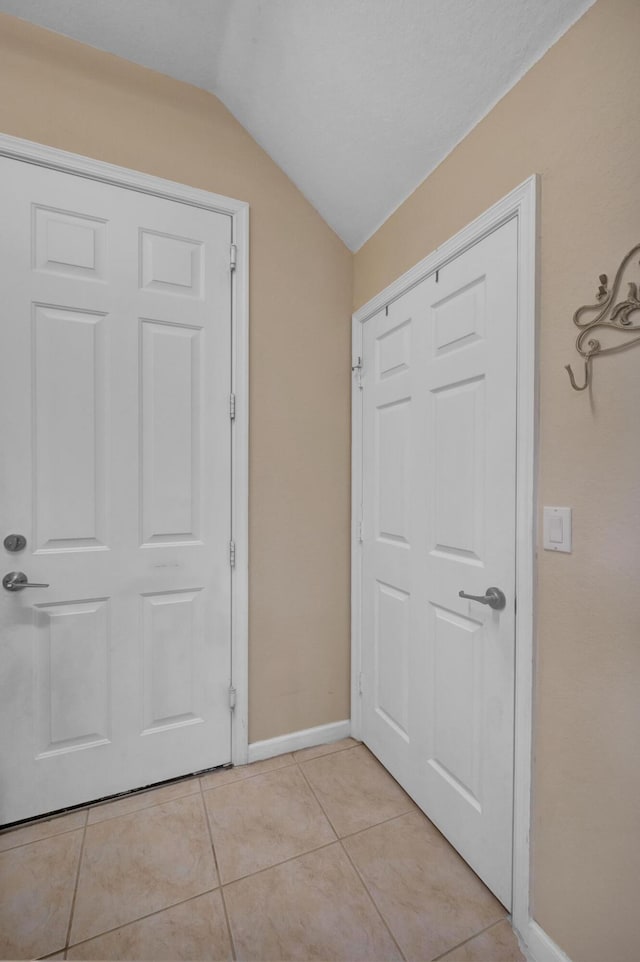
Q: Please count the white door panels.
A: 12